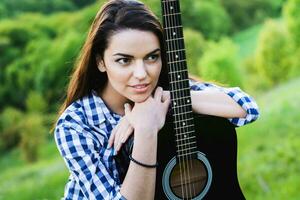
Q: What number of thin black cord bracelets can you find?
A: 1